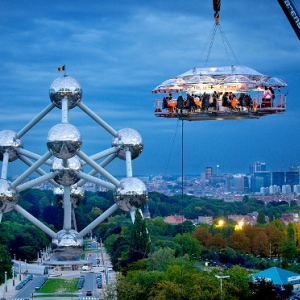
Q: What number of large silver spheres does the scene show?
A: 9